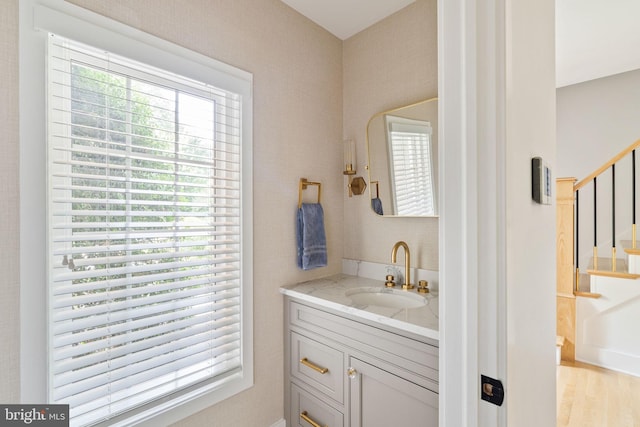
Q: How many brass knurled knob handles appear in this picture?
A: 2